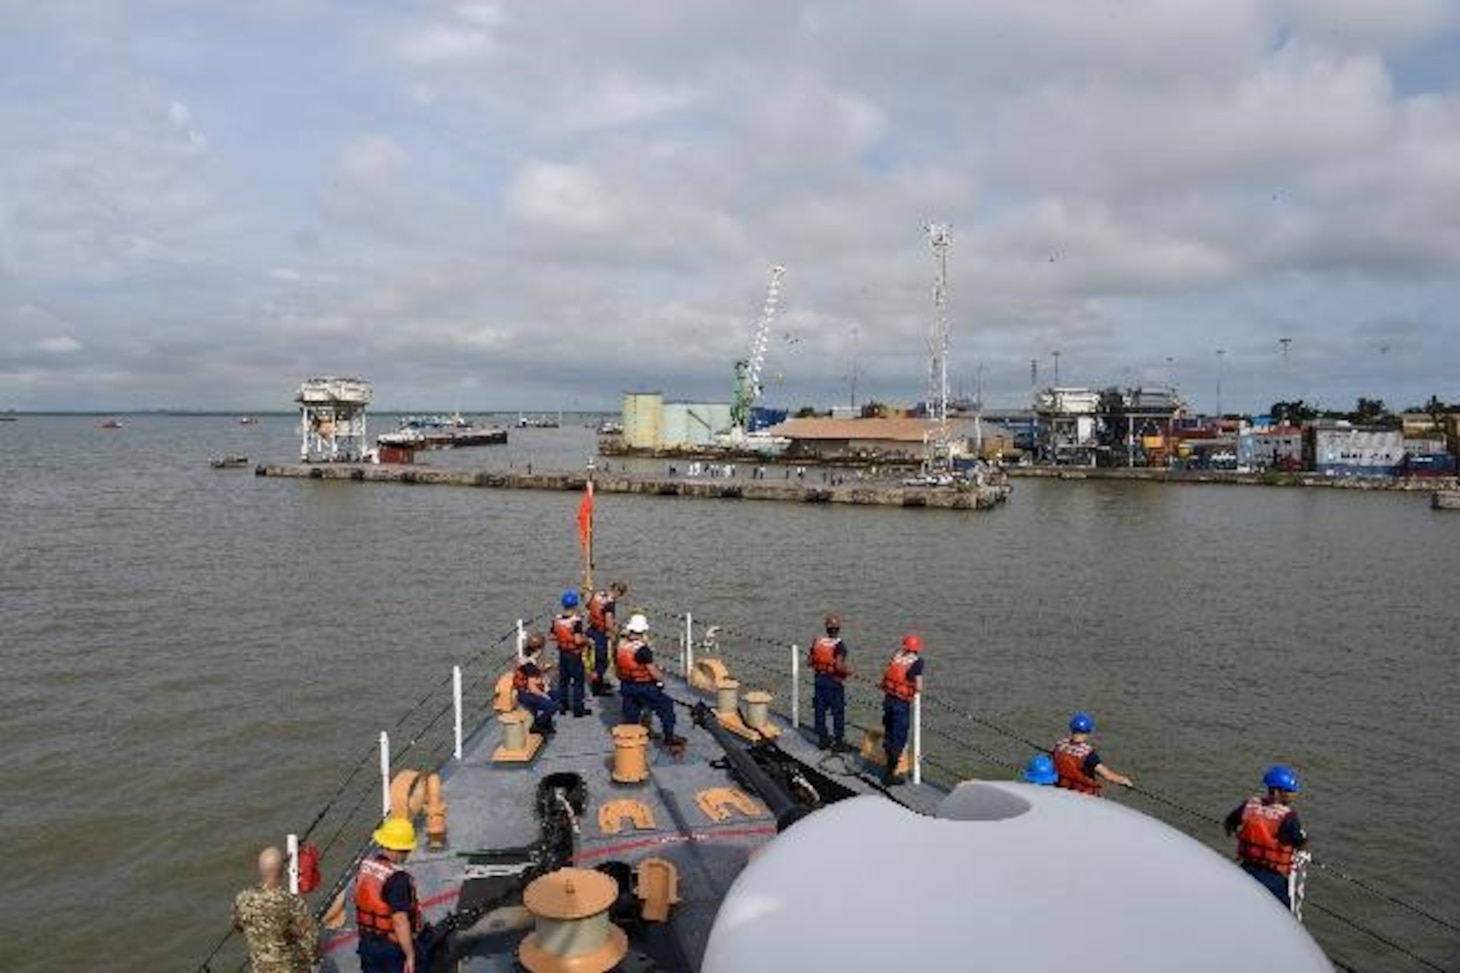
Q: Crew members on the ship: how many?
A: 11